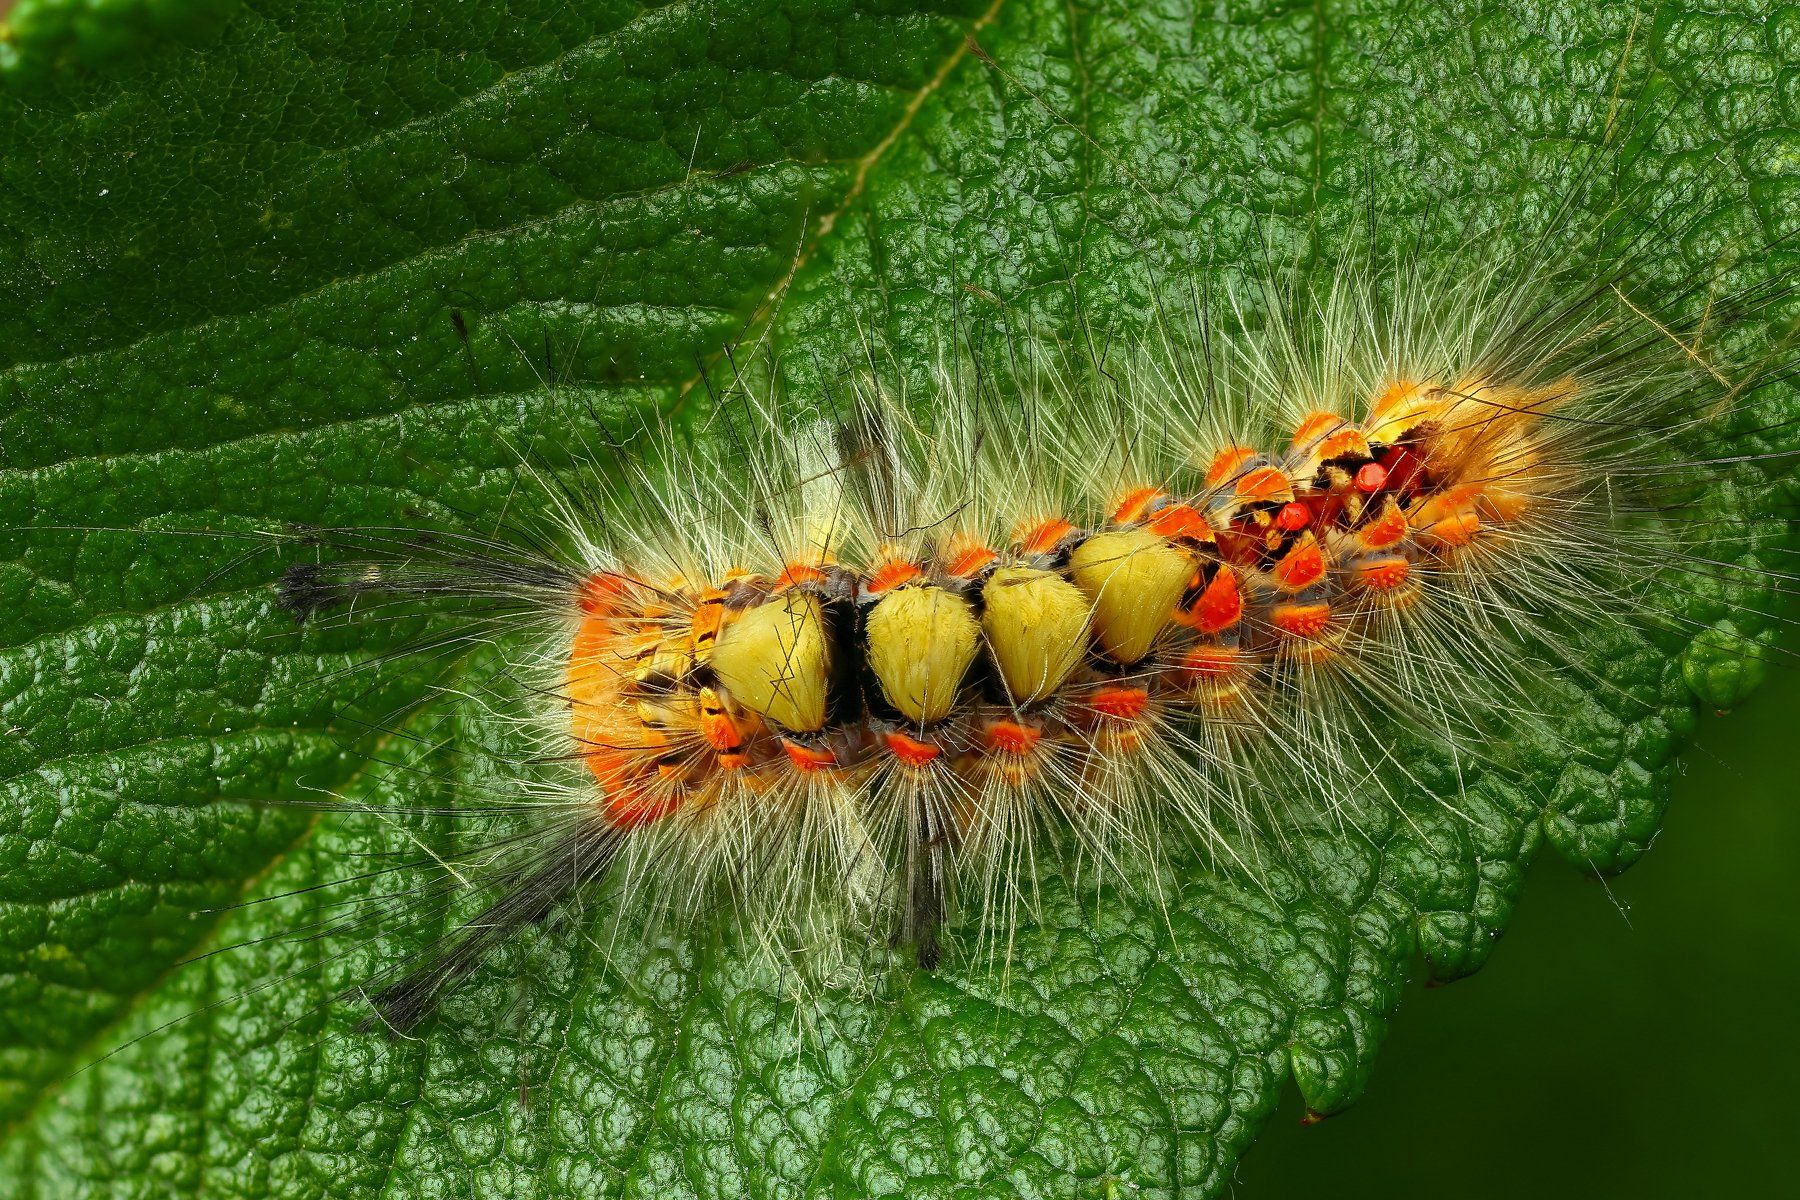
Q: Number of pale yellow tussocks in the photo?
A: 4